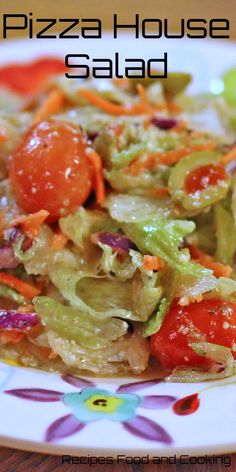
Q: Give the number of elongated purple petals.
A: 6